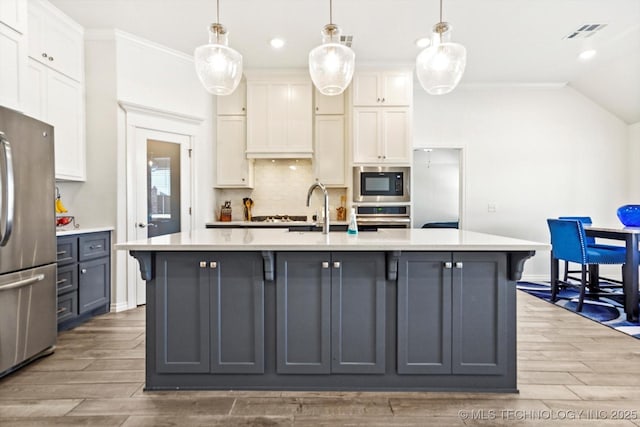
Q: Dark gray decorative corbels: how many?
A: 4